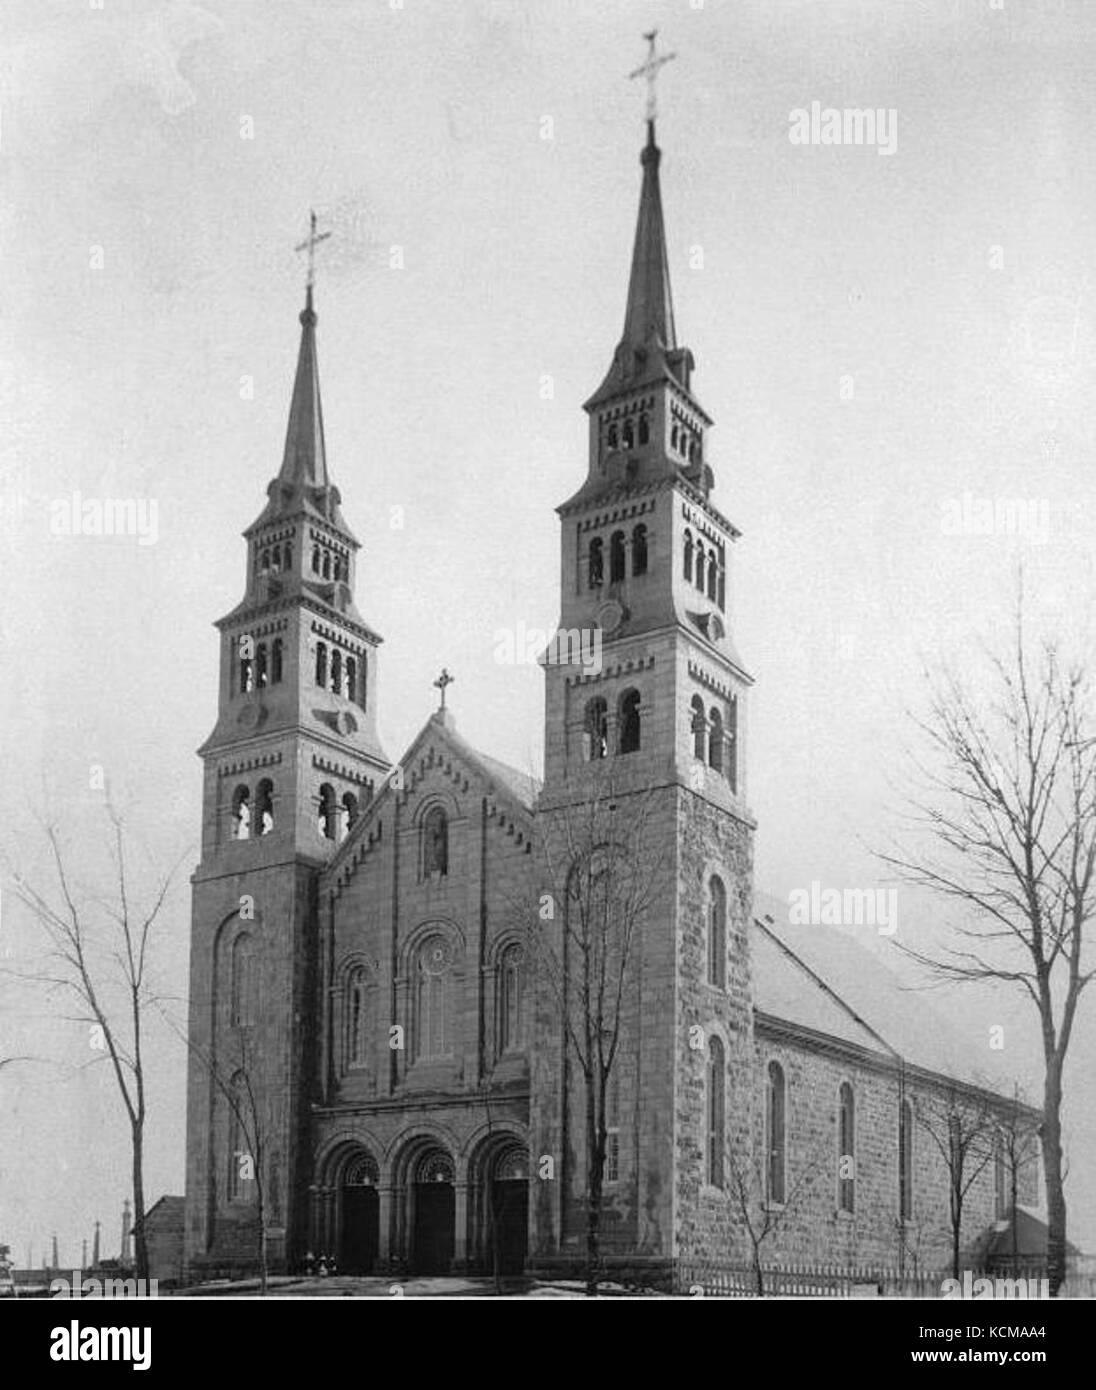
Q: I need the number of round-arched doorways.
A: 3